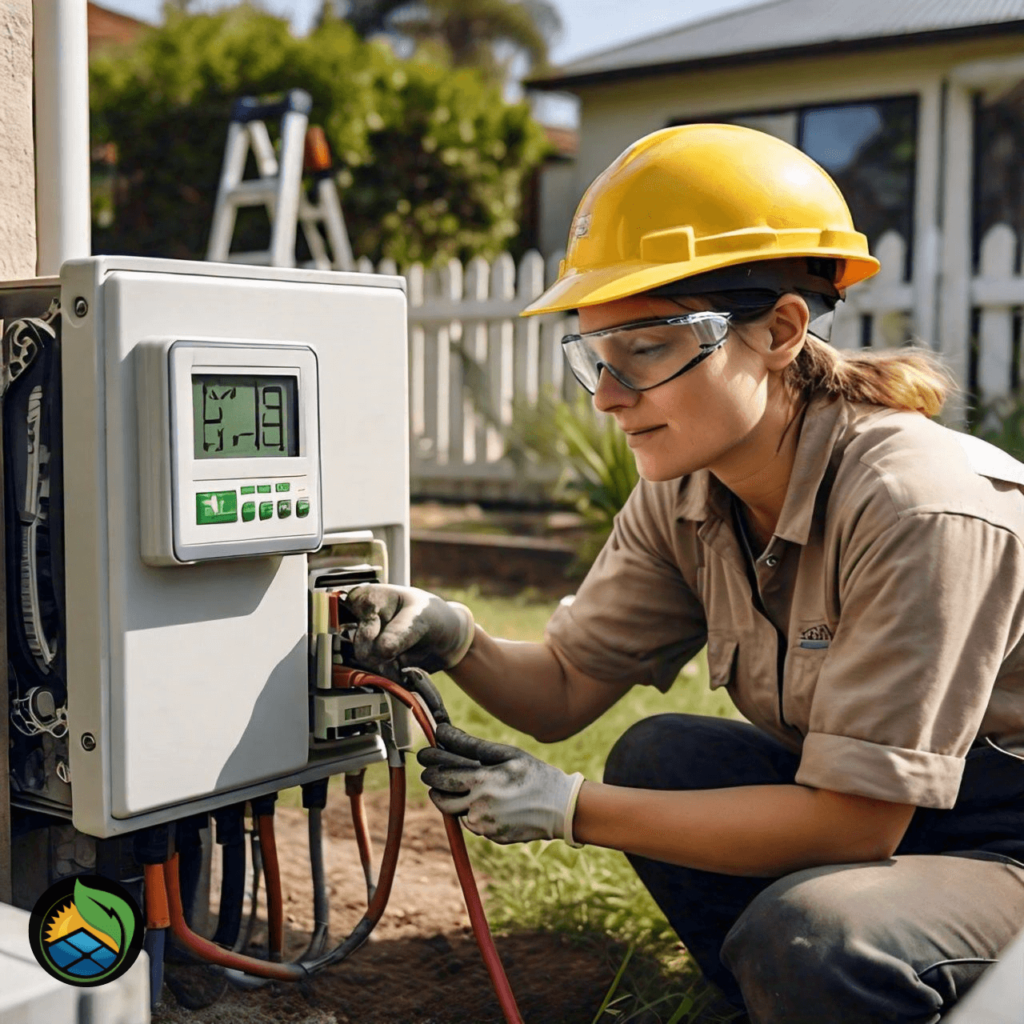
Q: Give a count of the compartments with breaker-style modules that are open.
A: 1